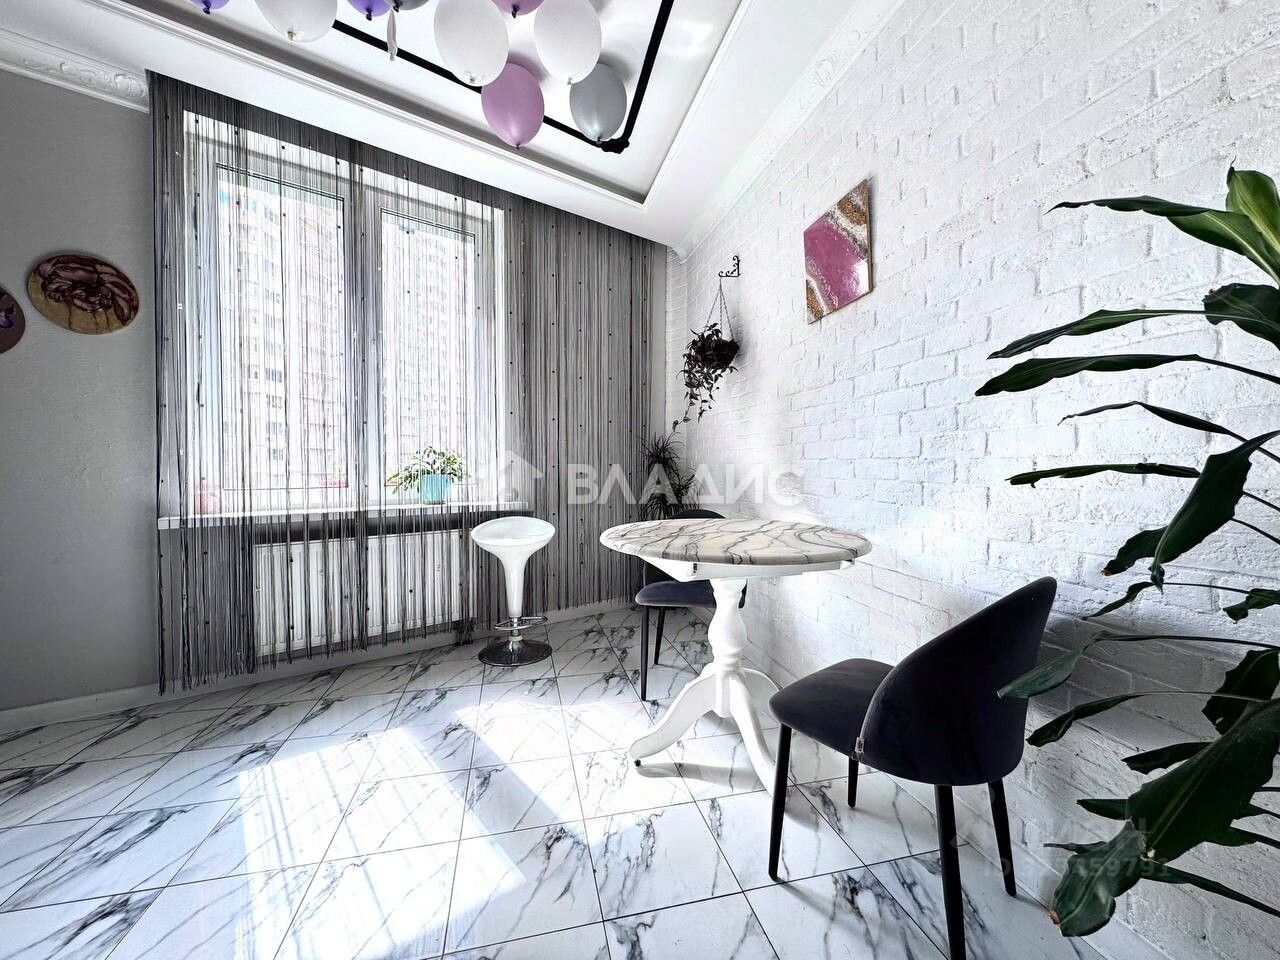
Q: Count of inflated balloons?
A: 9